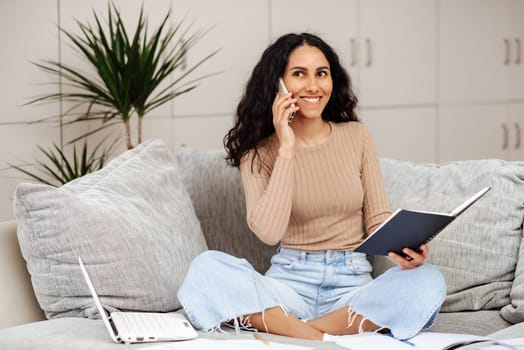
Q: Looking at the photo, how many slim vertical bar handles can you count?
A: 6